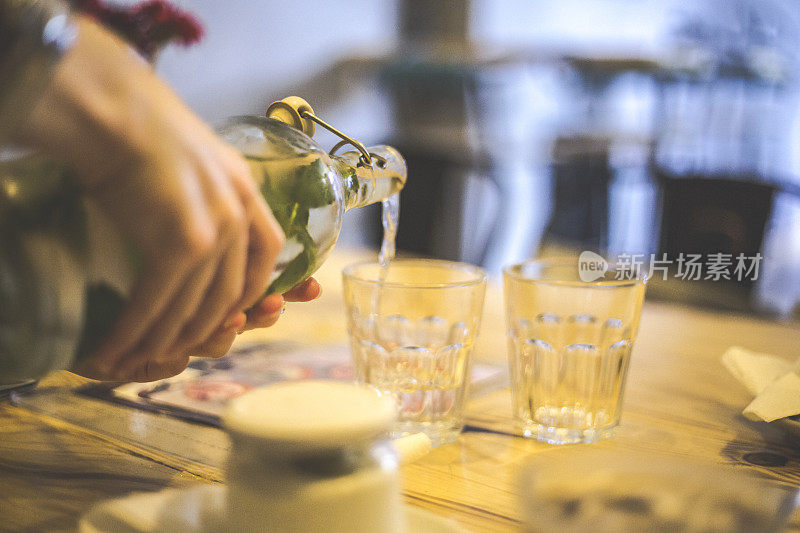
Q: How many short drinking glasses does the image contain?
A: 2